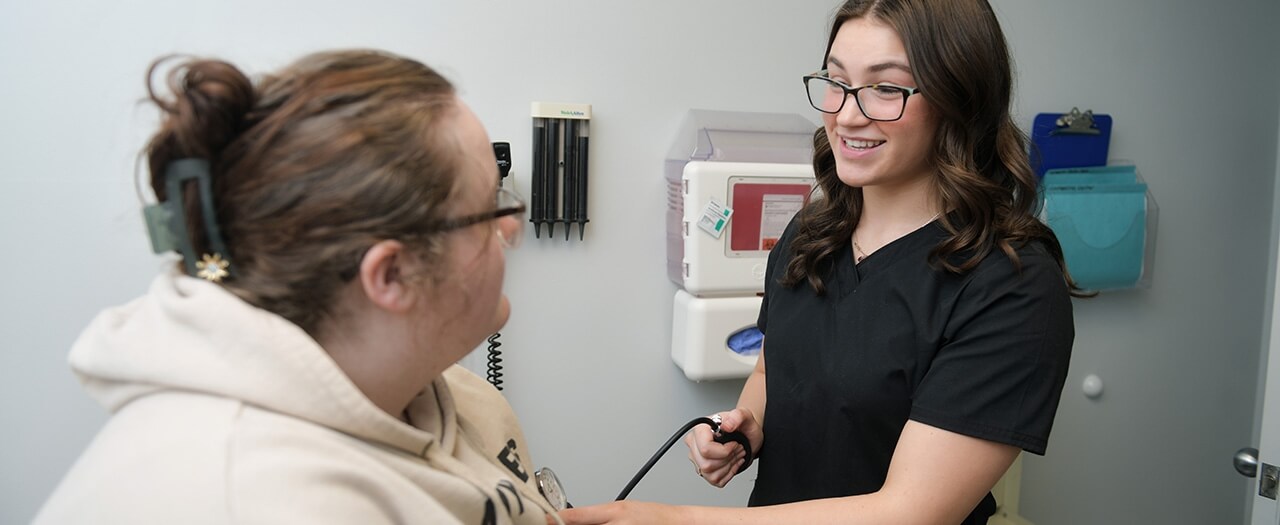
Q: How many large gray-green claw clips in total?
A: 1